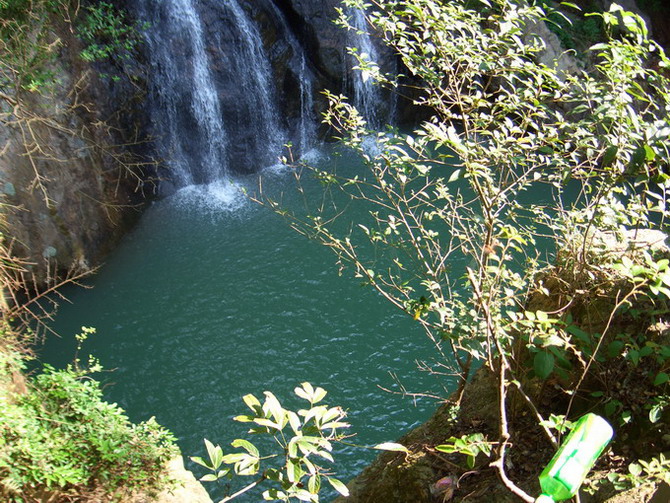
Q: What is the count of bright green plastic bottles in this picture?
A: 1